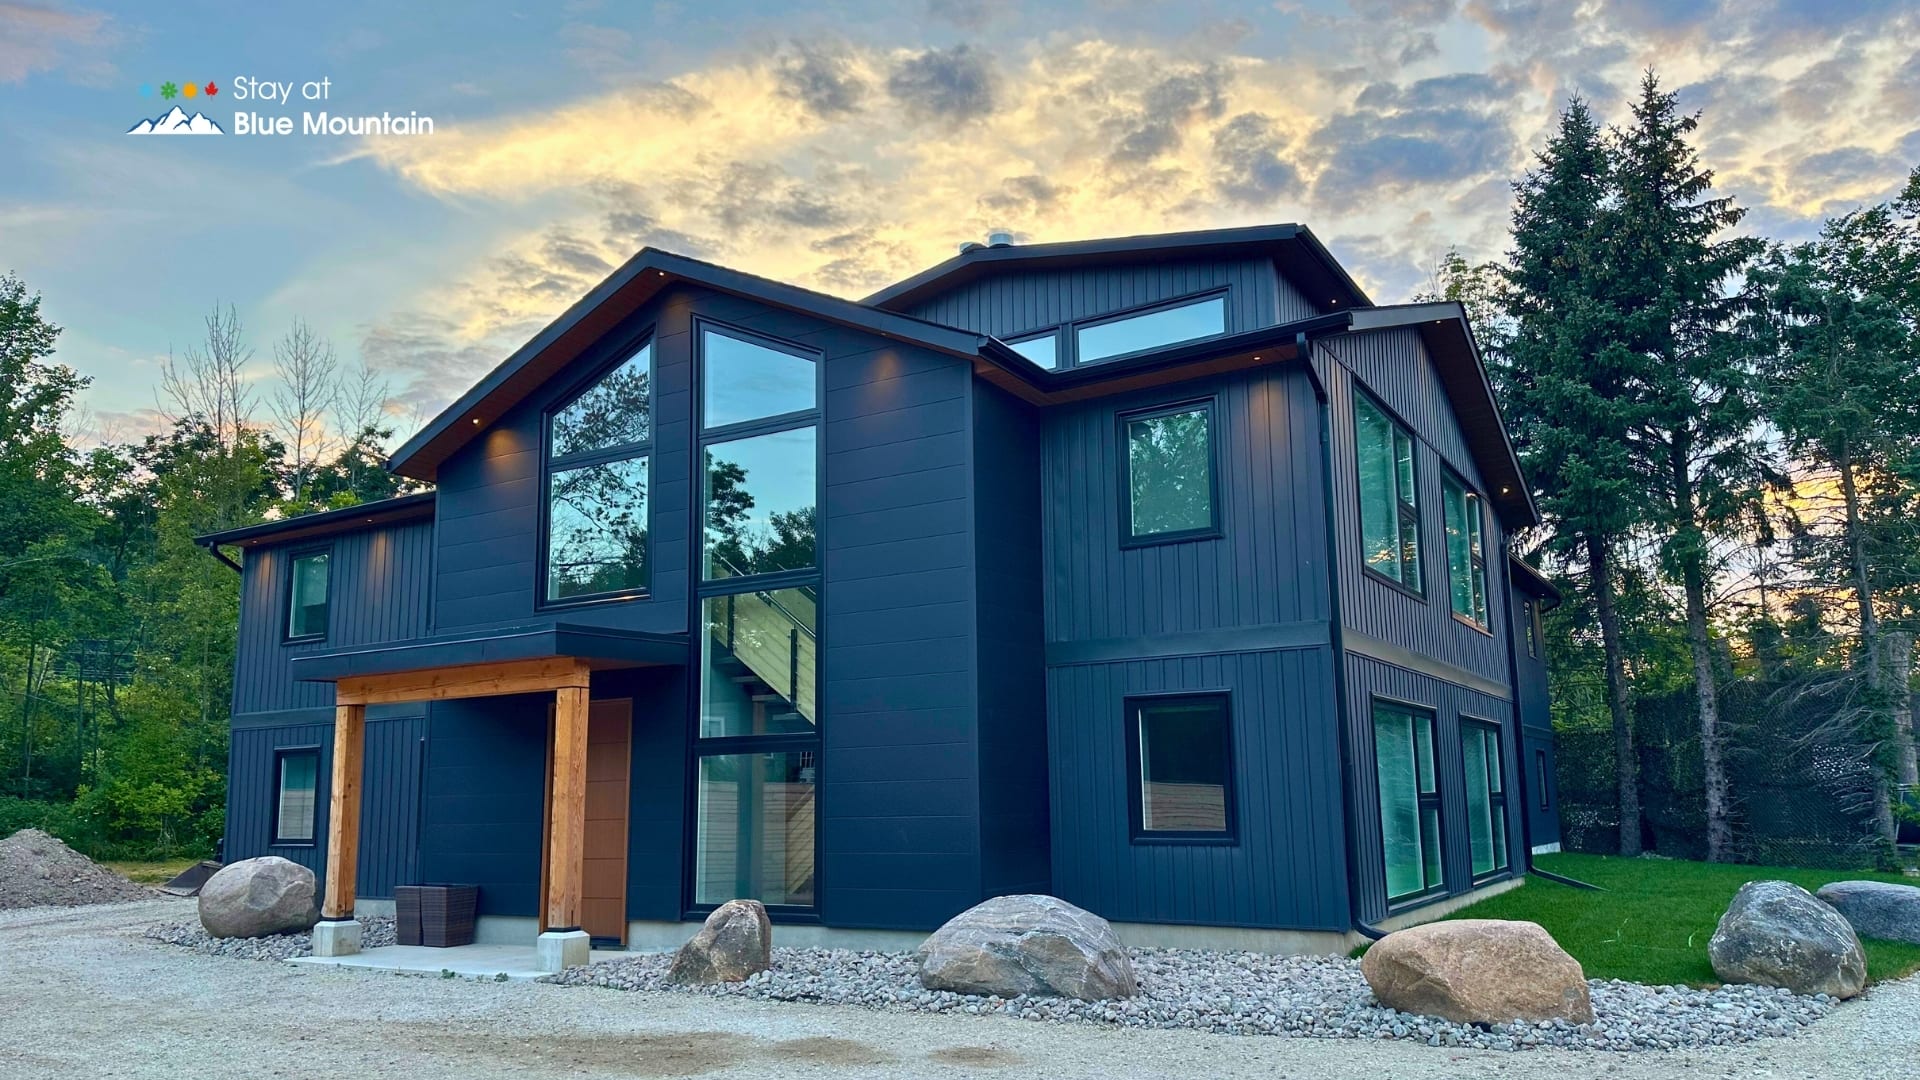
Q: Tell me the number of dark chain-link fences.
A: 1